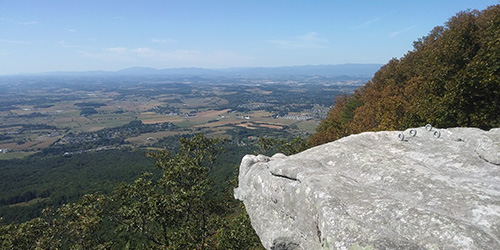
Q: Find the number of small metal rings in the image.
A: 4